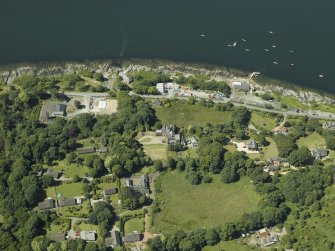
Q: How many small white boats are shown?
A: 12